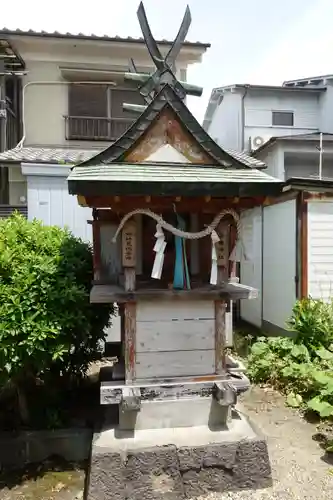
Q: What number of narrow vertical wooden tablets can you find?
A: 2